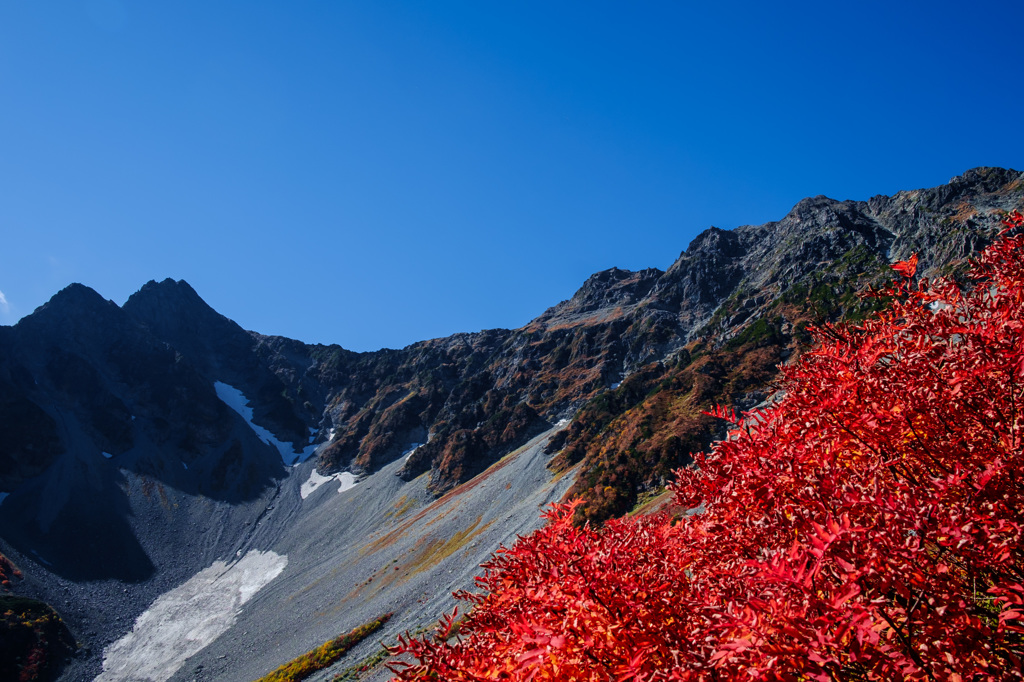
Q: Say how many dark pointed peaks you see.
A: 2